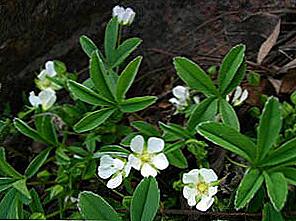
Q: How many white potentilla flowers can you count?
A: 8